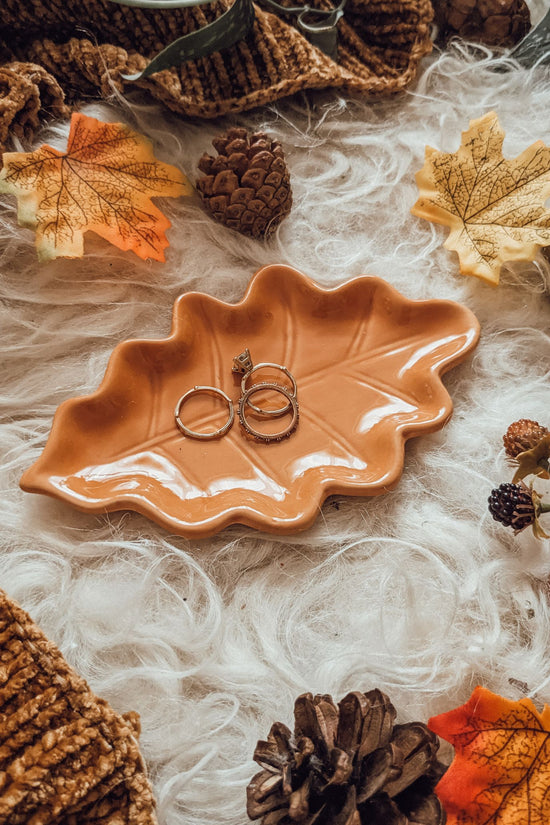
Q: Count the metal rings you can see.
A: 3